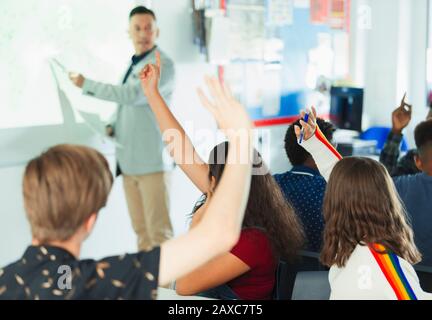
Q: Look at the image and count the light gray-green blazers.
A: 1